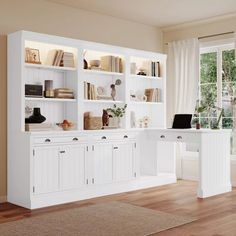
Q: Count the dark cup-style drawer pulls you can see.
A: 6